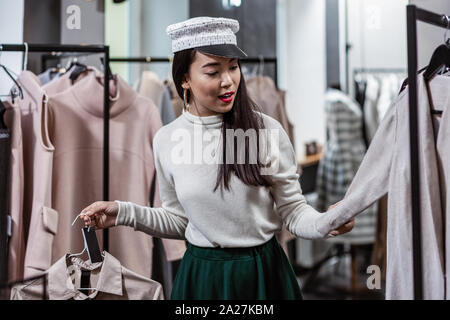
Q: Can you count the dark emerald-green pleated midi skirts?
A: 1